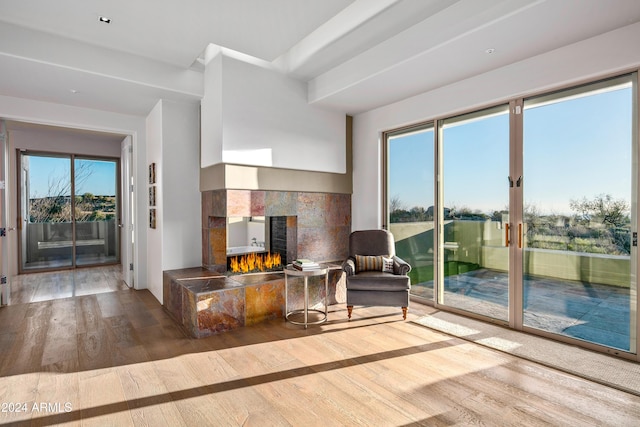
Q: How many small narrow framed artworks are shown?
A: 3